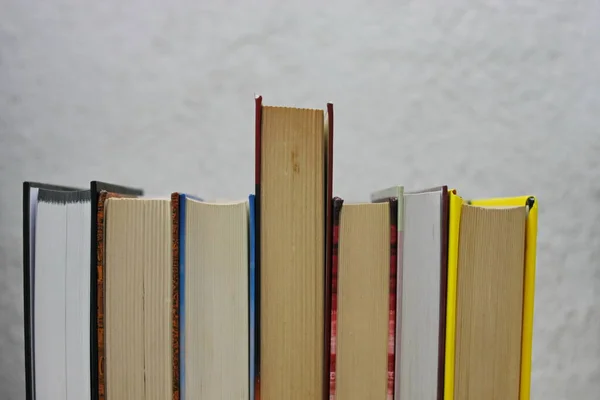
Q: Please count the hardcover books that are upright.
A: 7